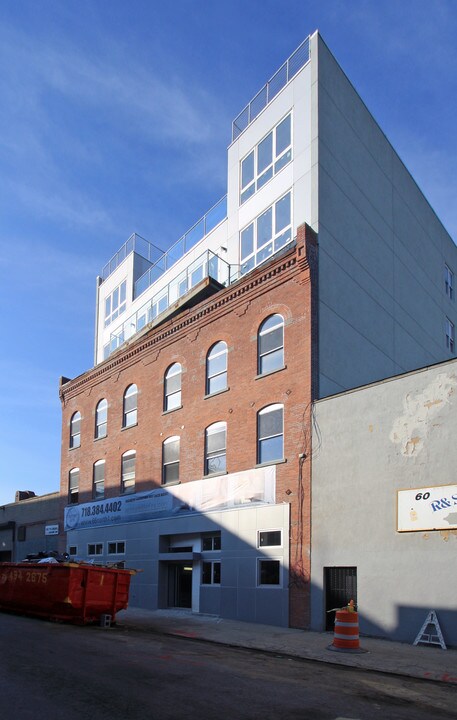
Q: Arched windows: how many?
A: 12